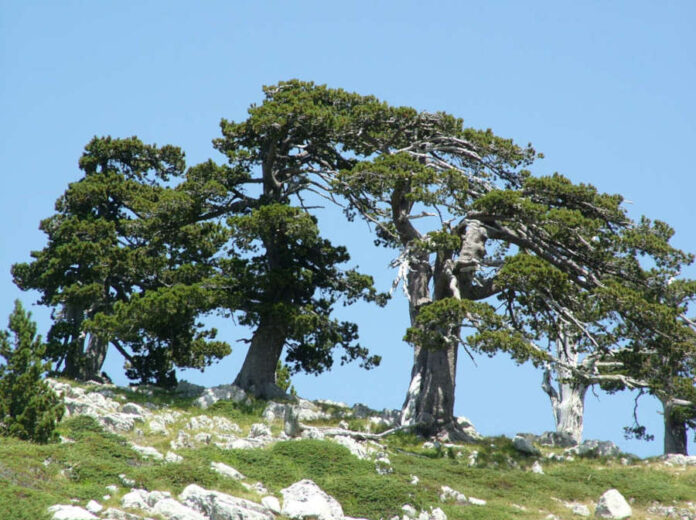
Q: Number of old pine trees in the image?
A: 5